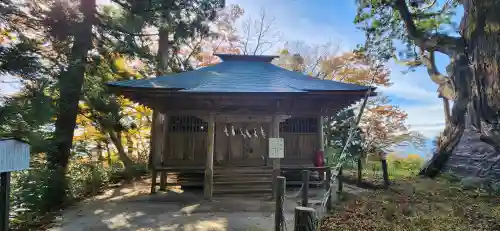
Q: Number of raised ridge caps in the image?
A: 1